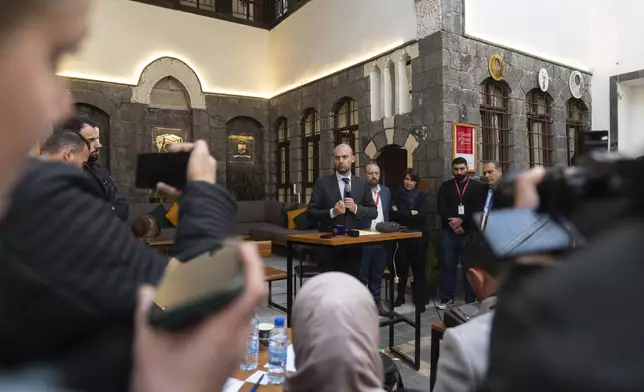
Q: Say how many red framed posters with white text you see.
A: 1